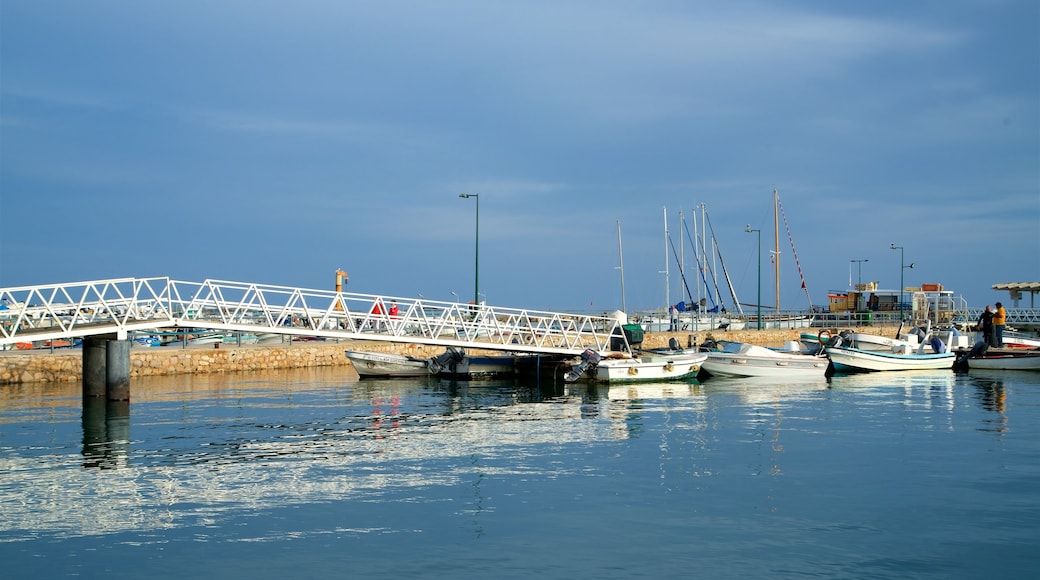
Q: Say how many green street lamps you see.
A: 4